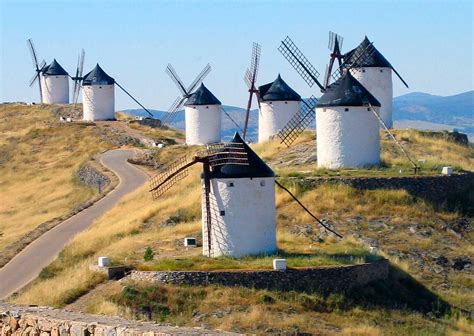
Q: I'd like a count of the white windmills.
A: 7